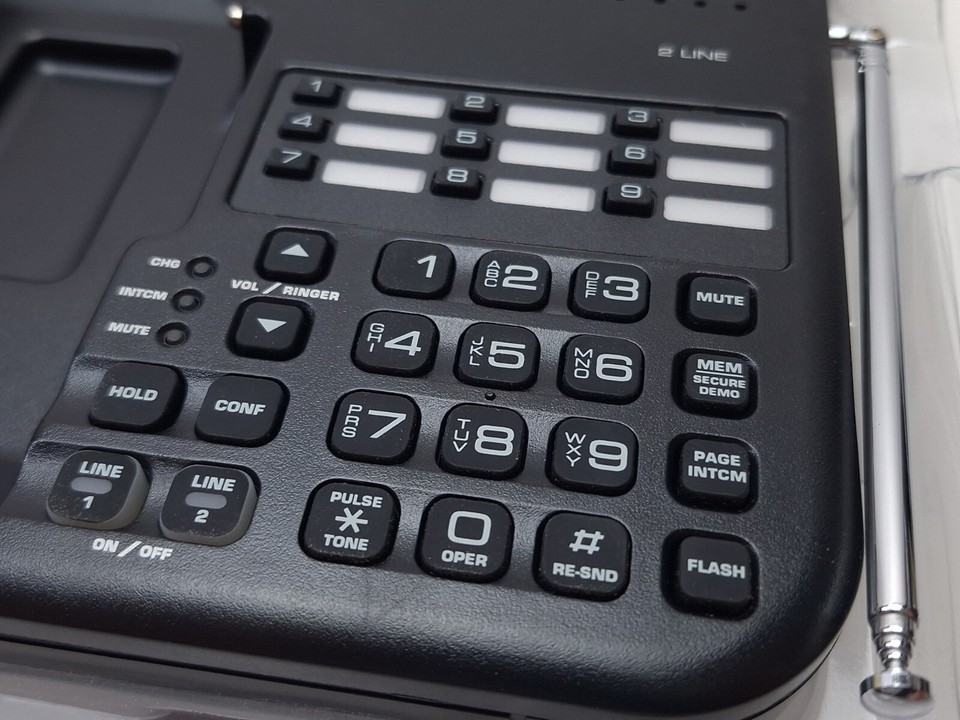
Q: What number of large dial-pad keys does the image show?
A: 12